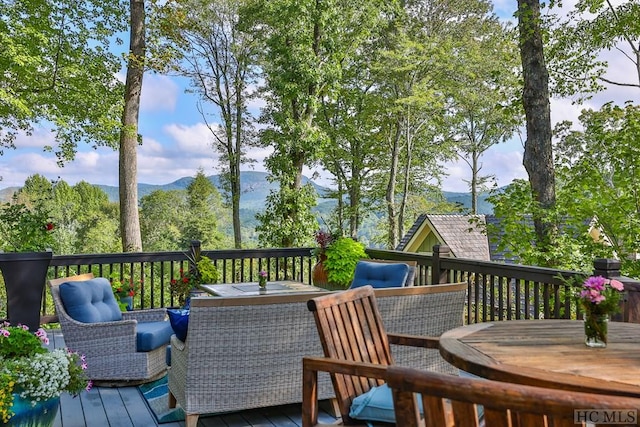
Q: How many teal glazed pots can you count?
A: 1